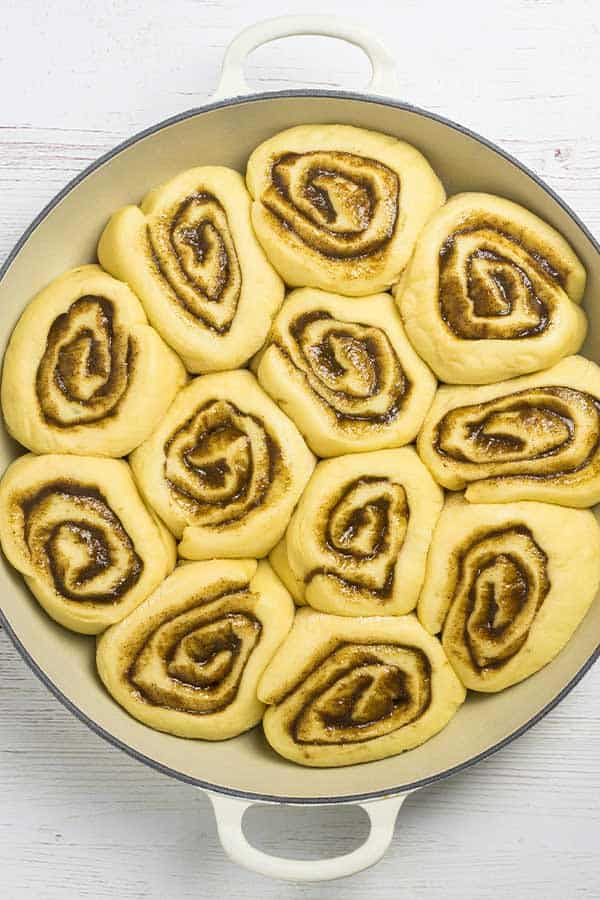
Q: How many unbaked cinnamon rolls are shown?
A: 12